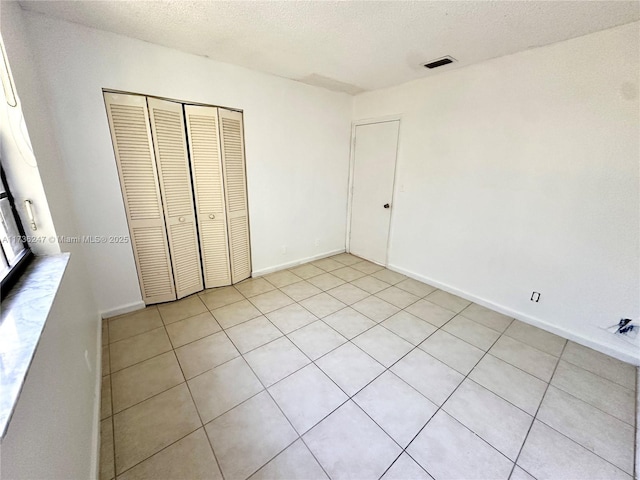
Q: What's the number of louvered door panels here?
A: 4